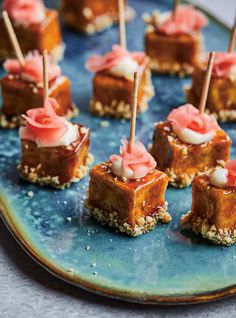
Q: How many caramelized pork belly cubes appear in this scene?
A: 10